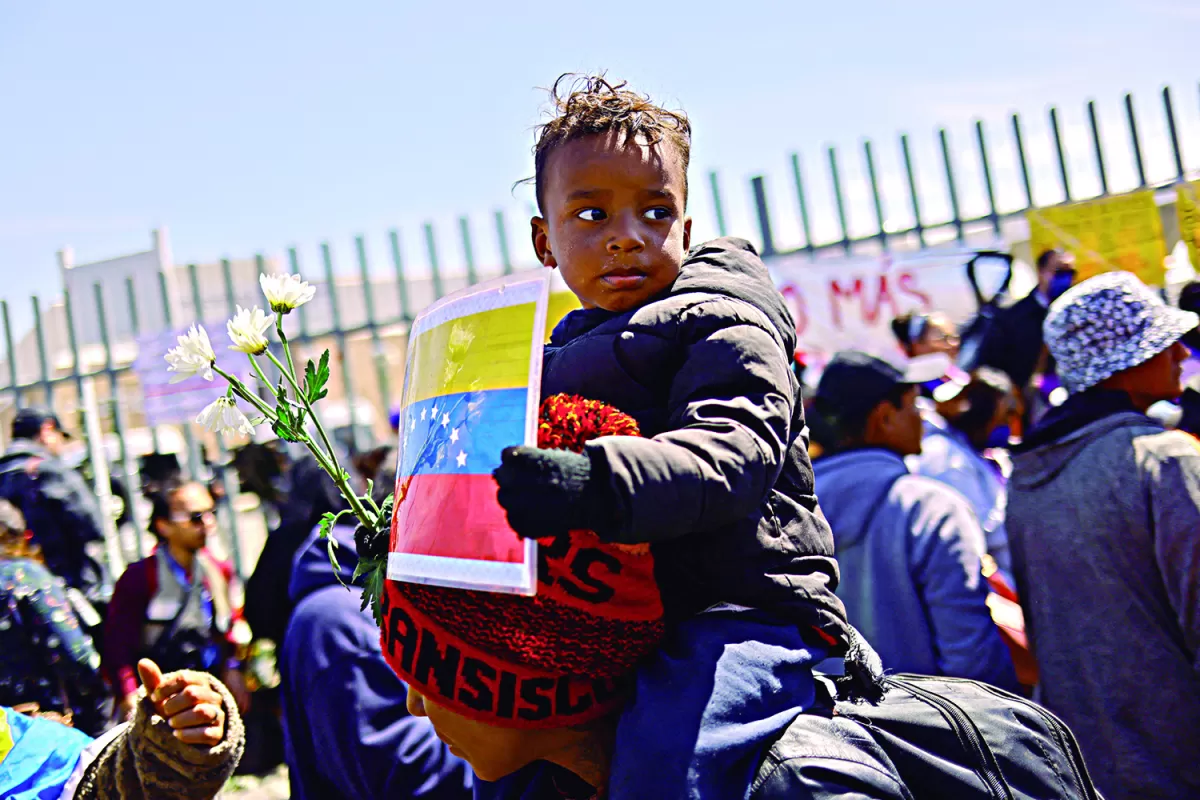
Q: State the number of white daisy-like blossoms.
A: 4